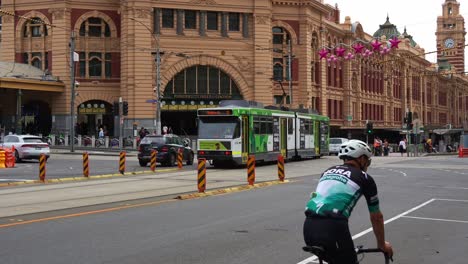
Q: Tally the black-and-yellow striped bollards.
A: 8